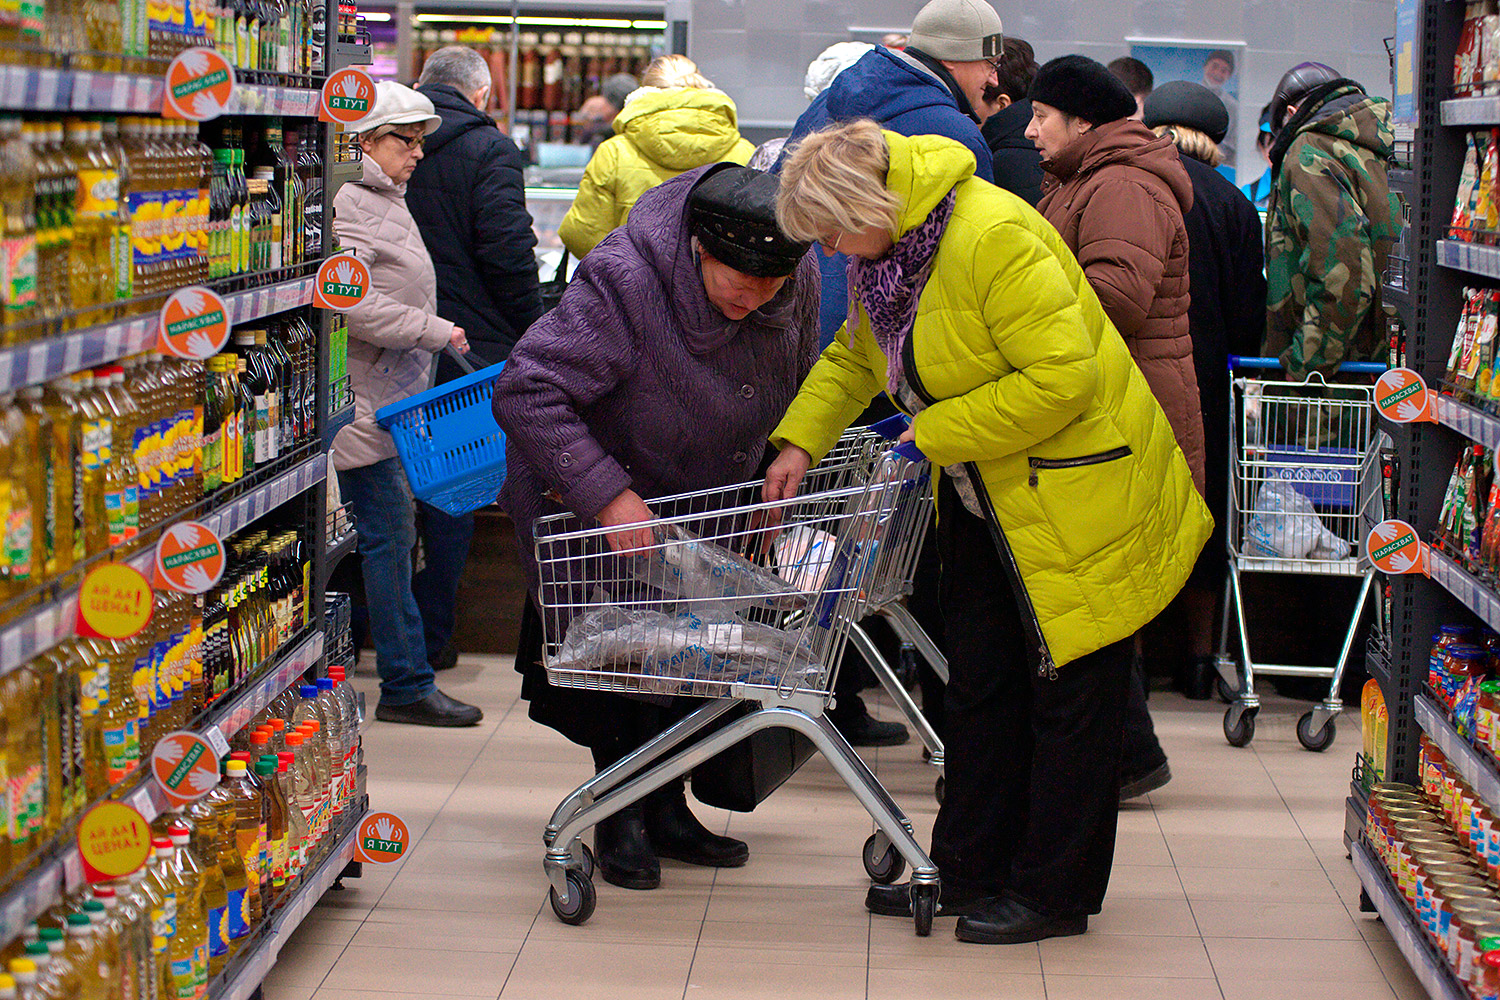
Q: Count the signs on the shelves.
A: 11